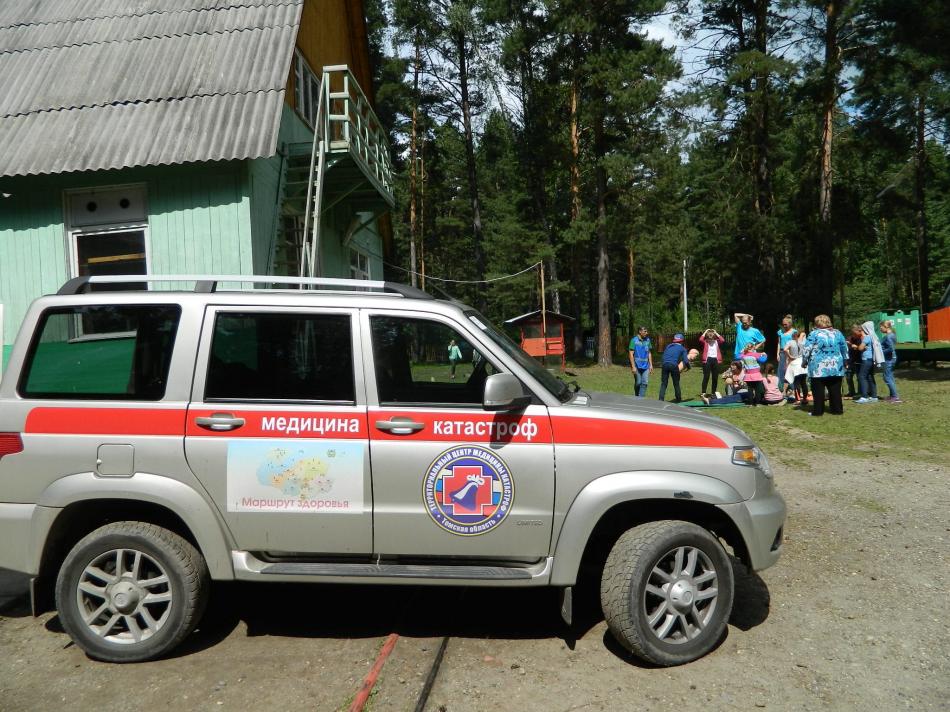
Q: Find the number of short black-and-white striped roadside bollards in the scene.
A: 0